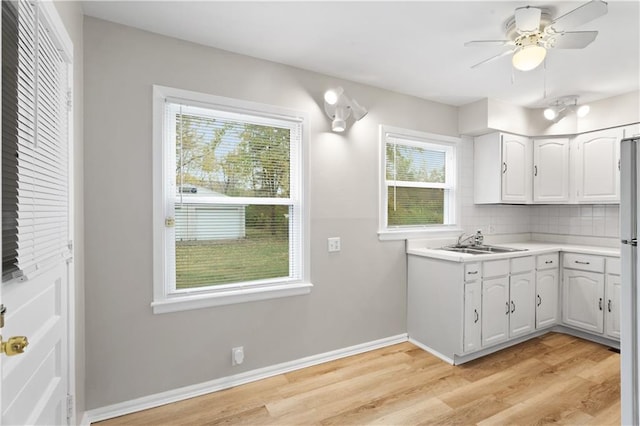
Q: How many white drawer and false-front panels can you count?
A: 6